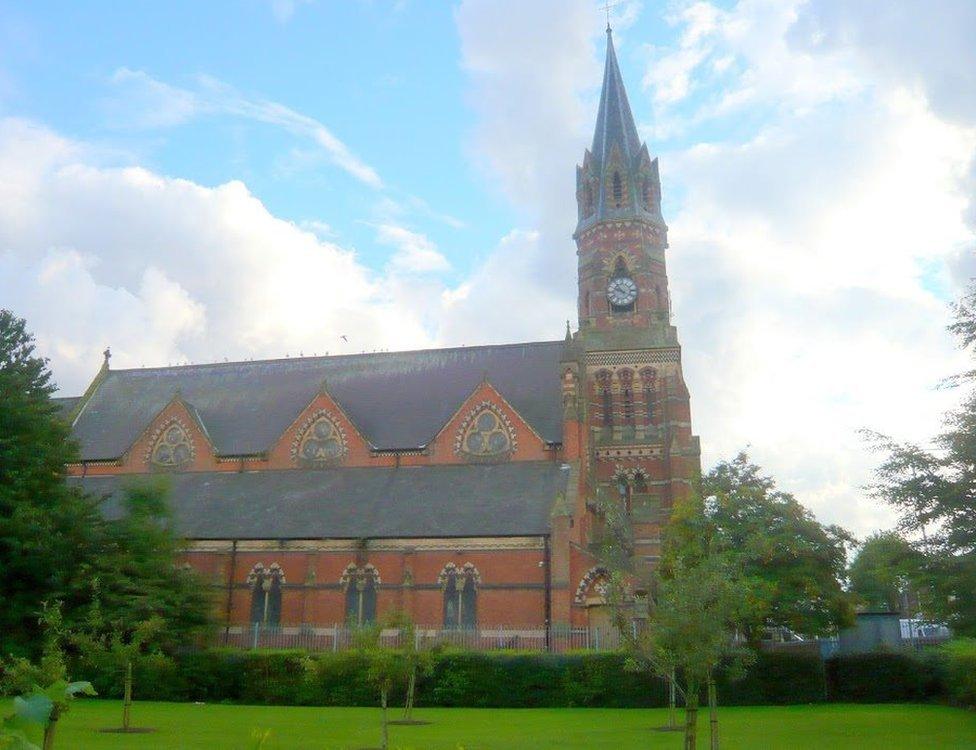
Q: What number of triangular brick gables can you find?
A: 3